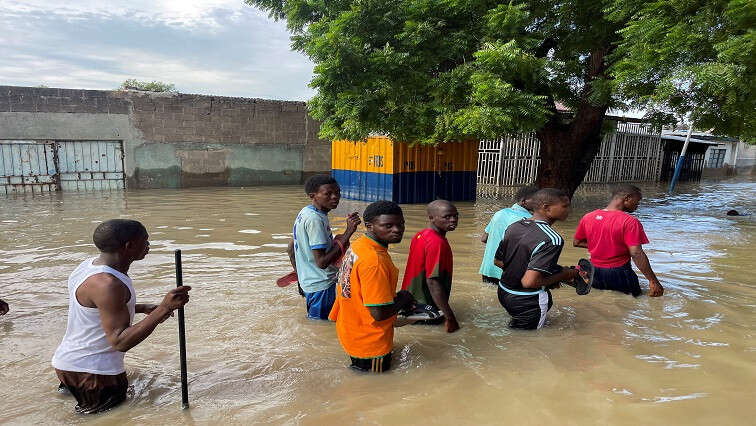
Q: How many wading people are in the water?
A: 7